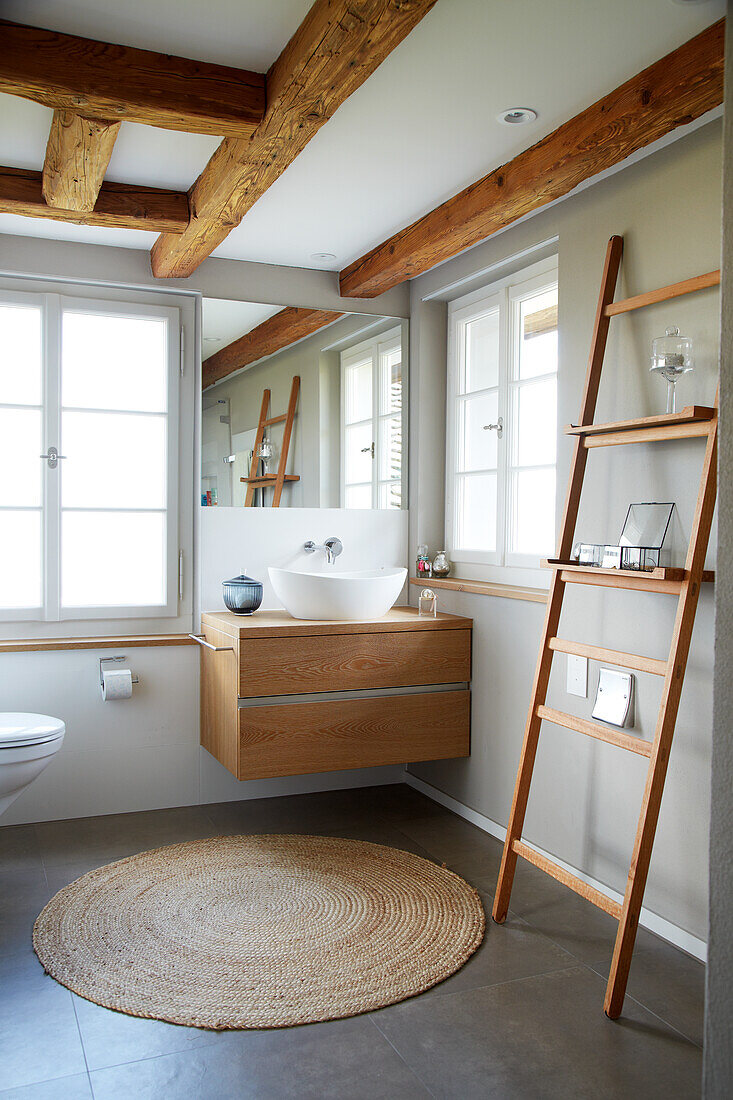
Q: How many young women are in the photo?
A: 0